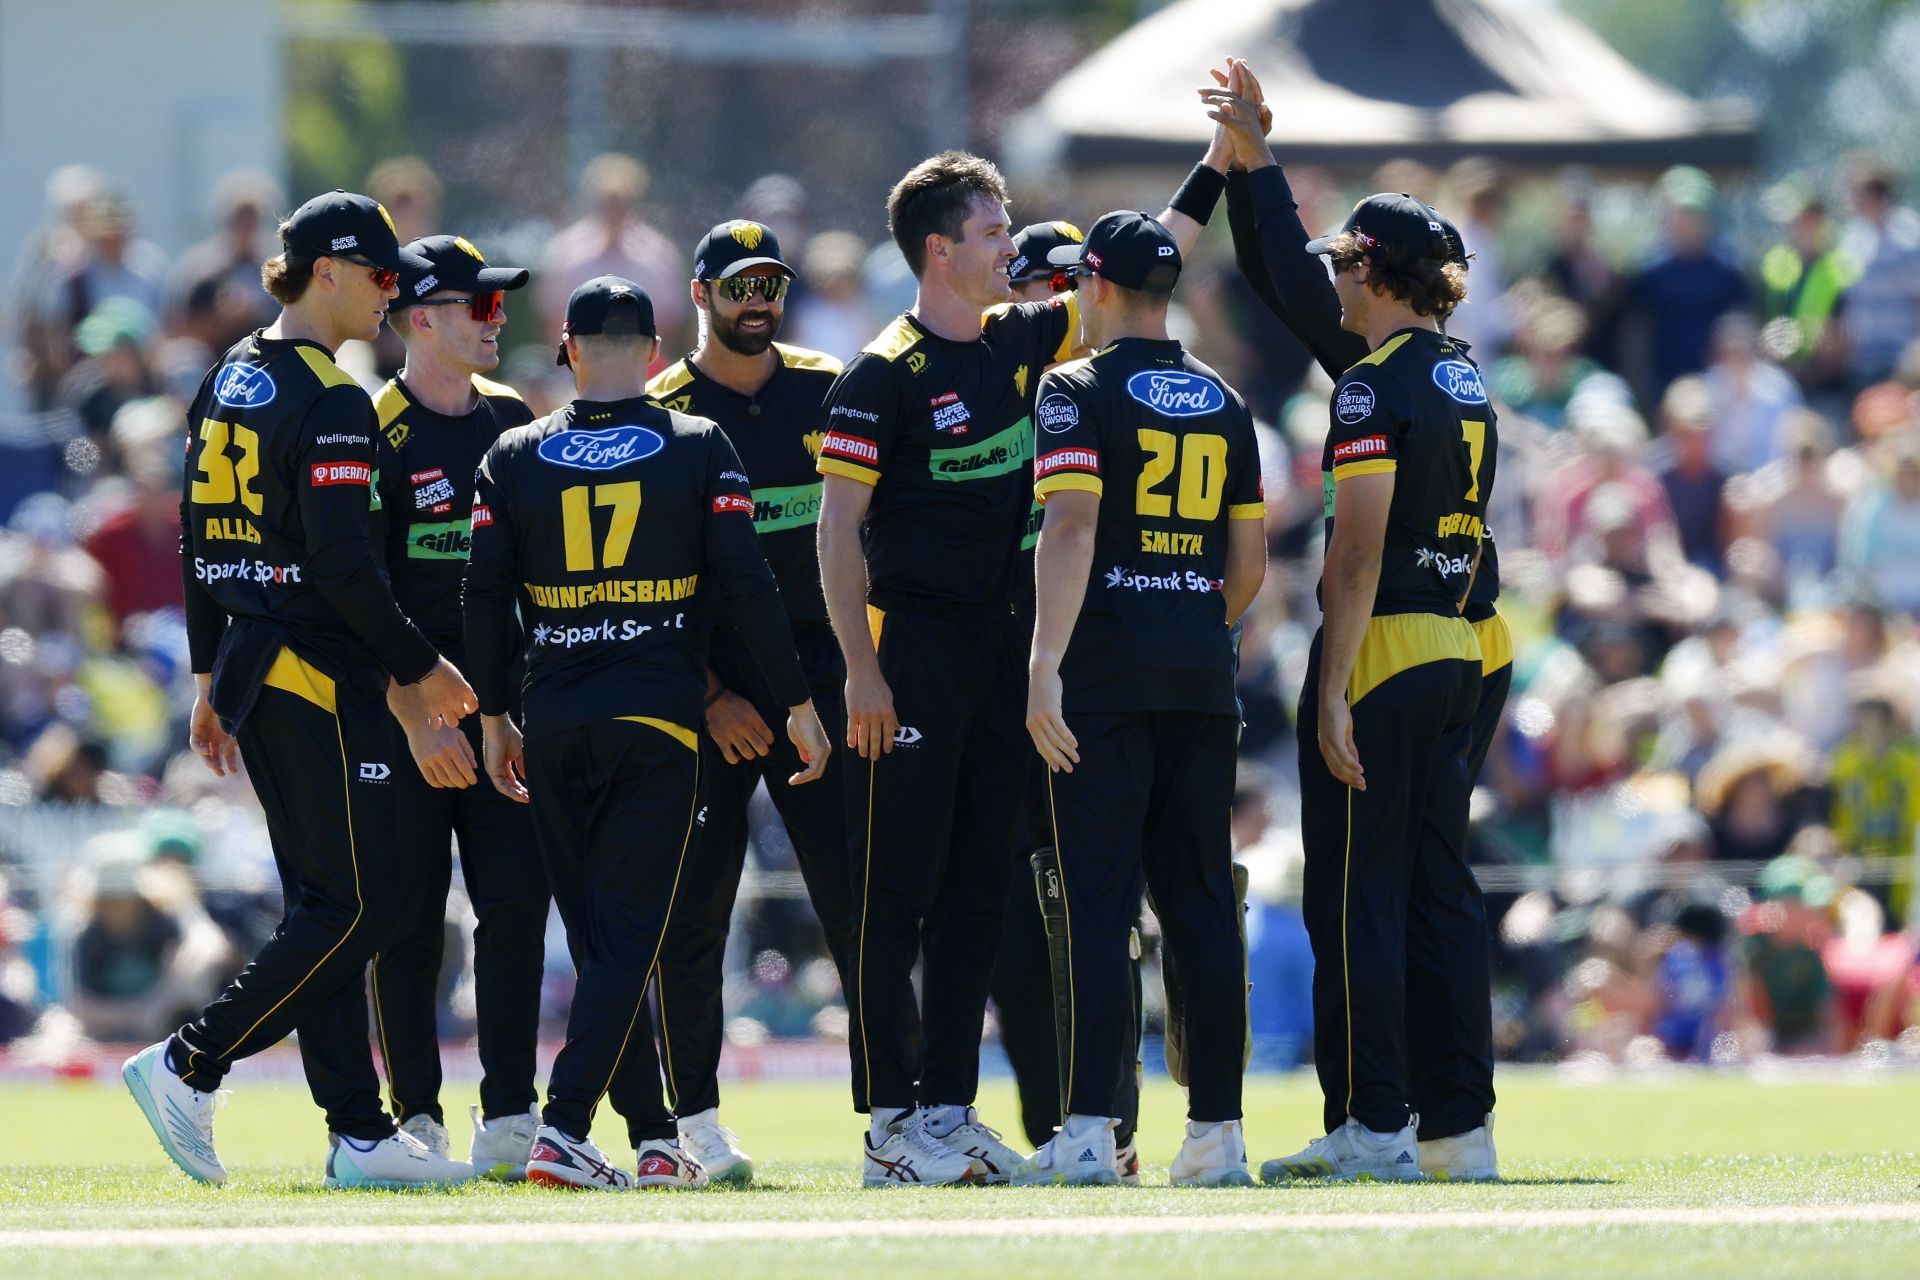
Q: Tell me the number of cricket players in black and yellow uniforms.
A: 9